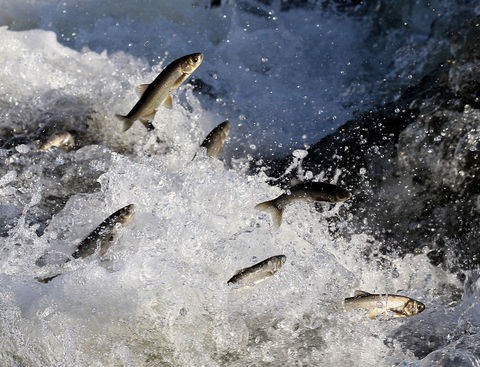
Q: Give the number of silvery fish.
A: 7